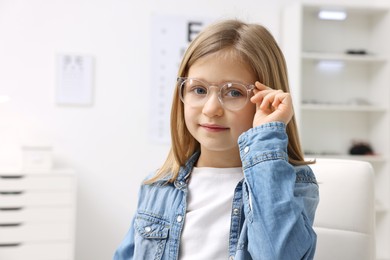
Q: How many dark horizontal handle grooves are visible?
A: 5